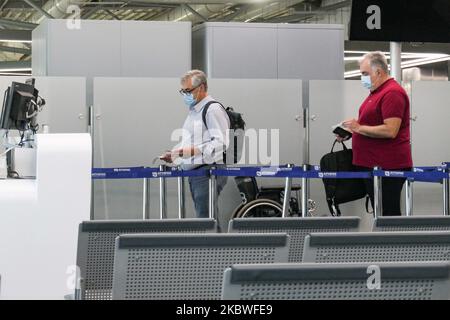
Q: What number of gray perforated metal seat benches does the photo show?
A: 6